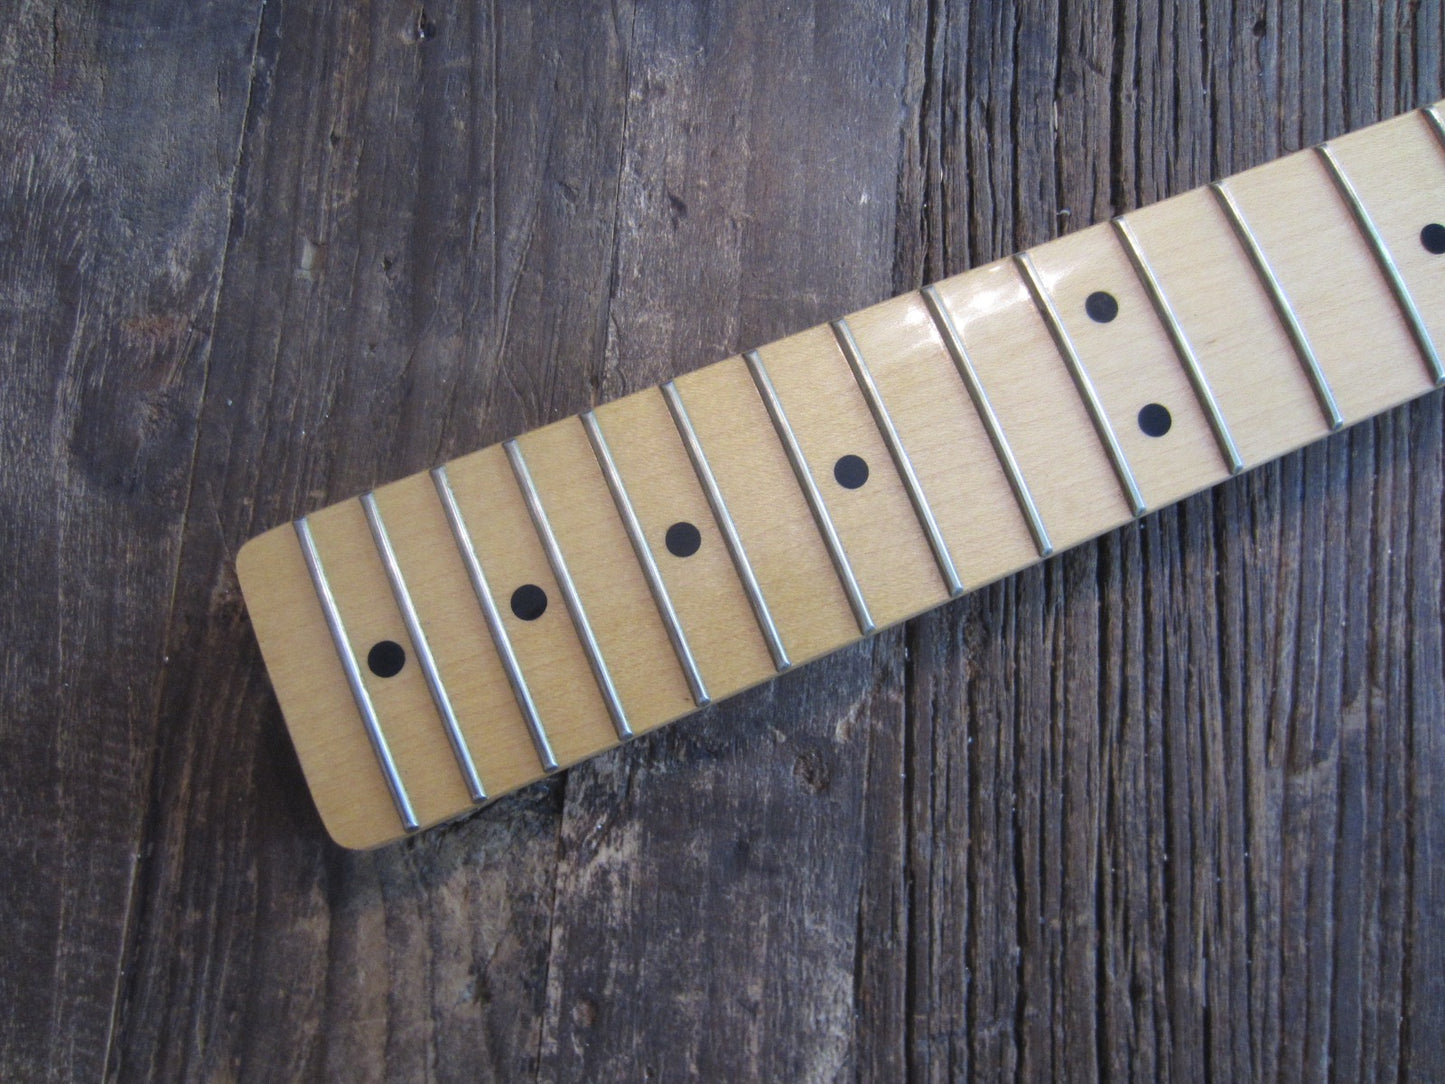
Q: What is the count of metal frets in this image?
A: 14